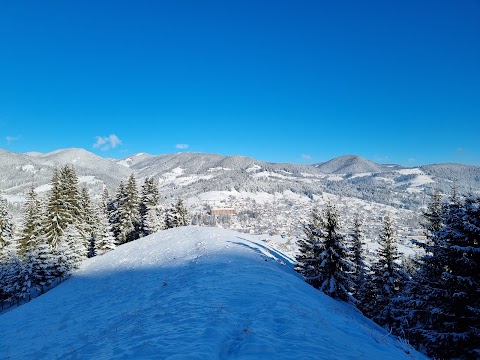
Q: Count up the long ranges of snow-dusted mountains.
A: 1